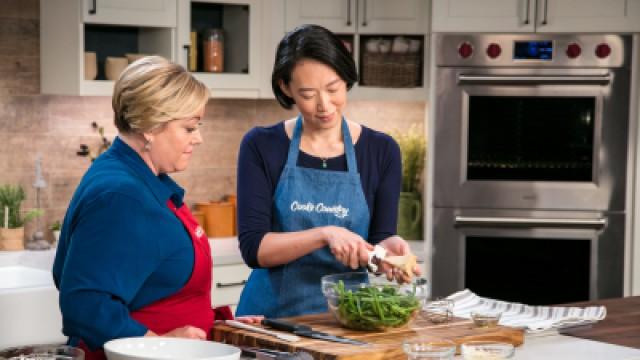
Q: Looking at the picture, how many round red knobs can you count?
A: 4